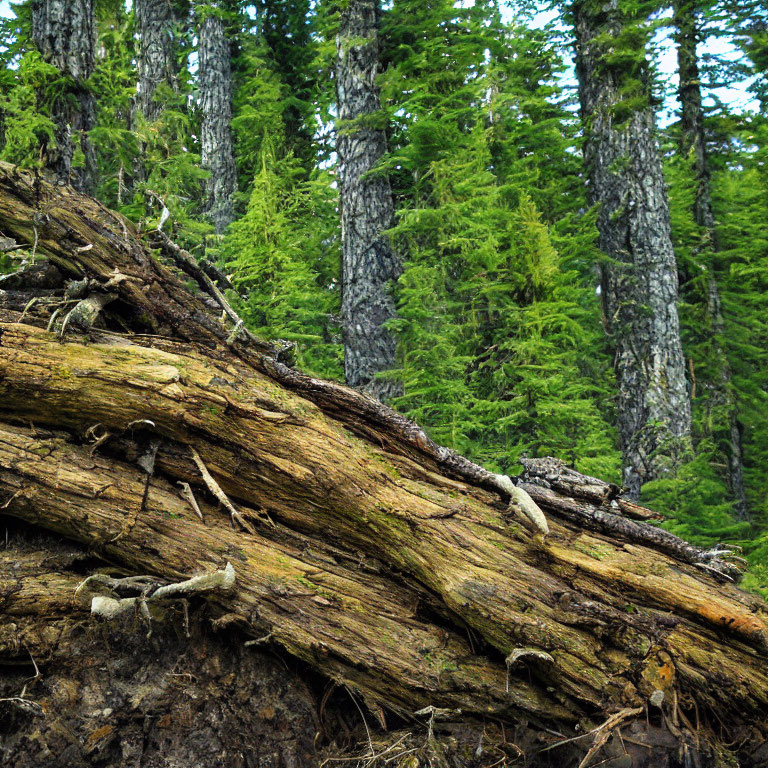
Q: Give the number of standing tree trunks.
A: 6